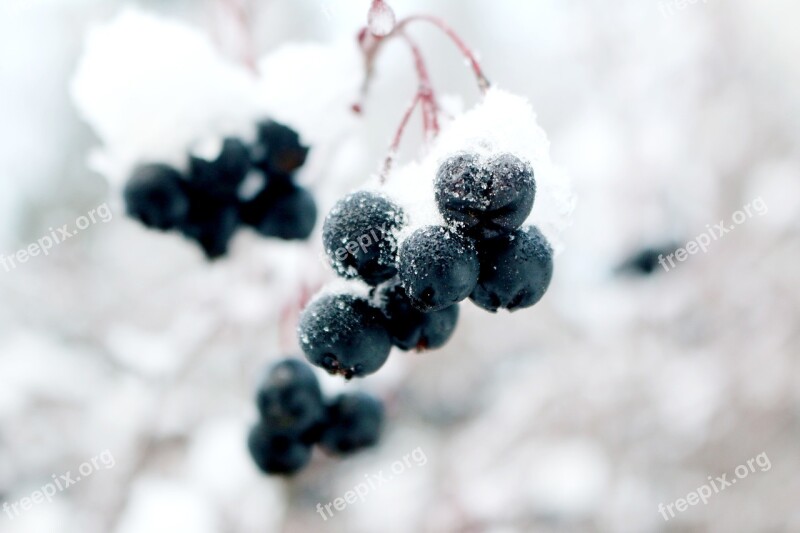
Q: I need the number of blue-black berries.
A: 14